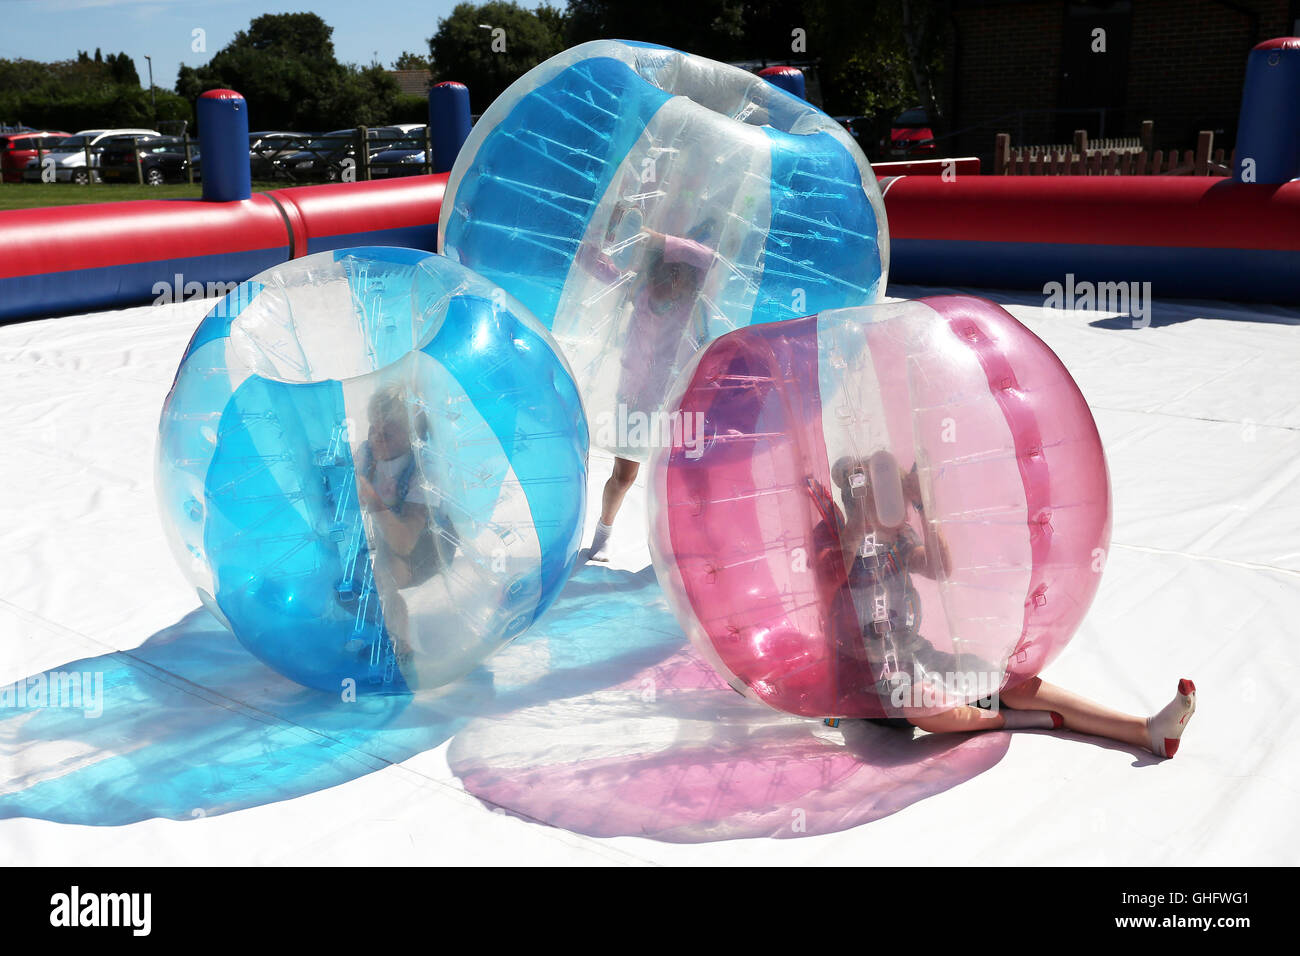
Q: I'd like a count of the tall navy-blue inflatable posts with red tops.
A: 4